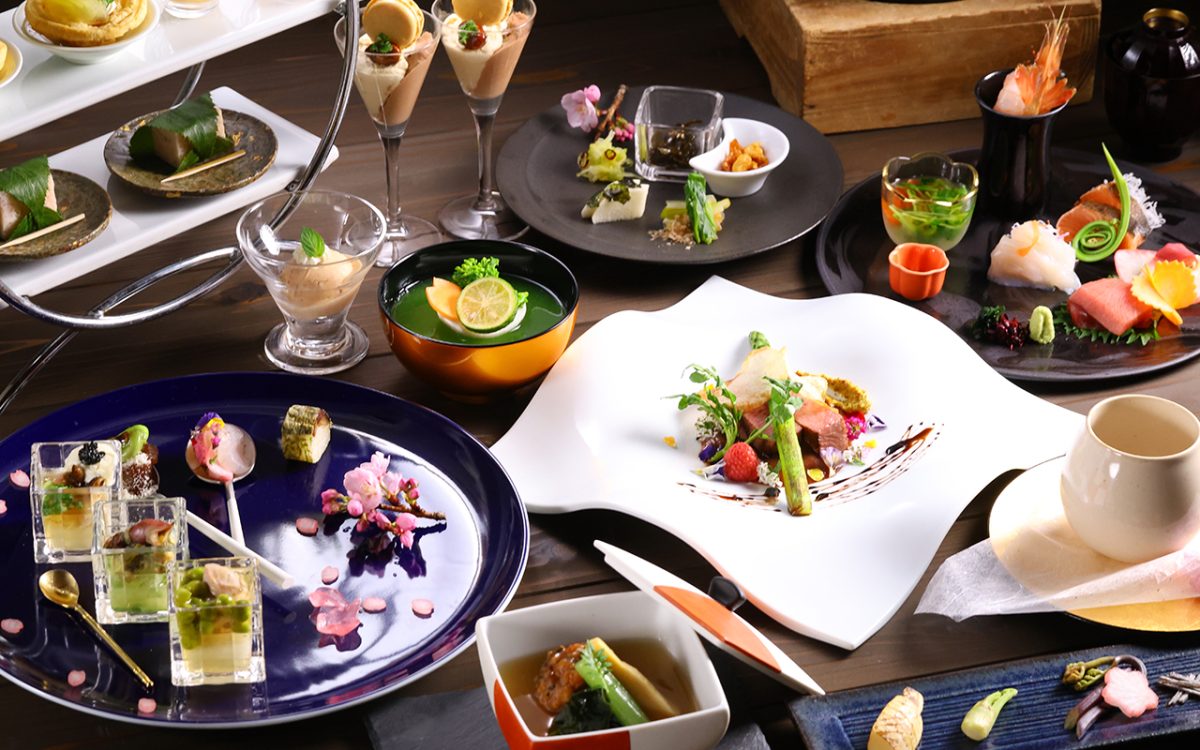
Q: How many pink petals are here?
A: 9